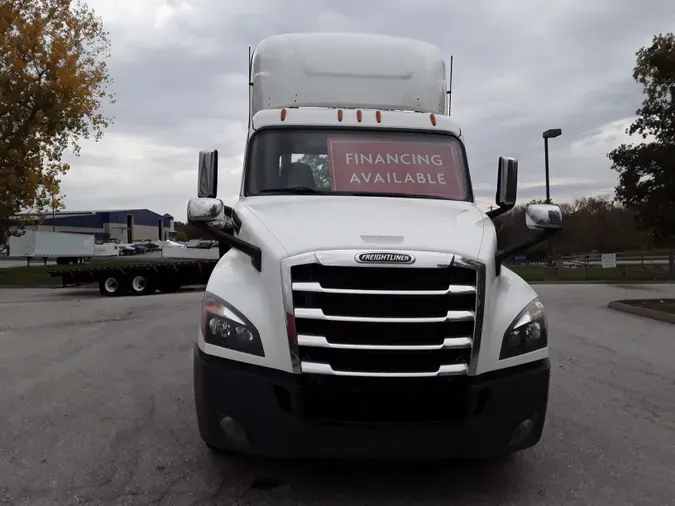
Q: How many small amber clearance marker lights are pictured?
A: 5